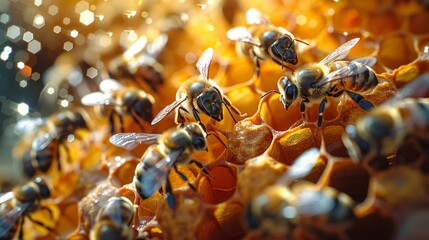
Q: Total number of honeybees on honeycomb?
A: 11